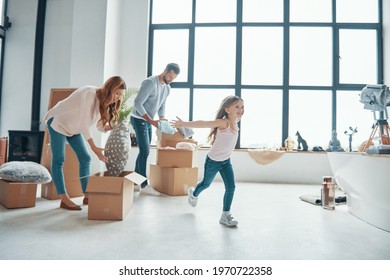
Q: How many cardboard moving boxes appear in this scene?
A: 5